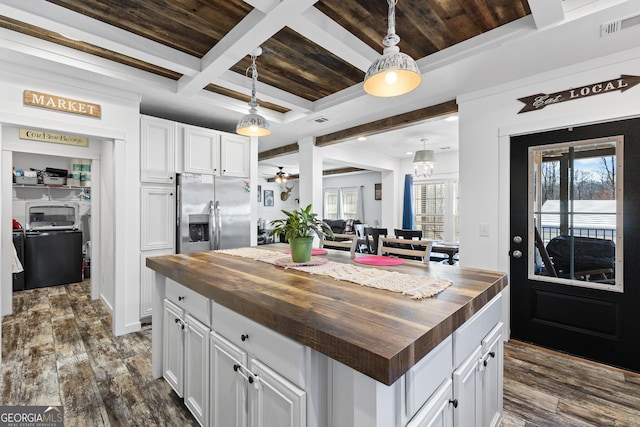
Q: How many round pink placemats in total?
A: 2